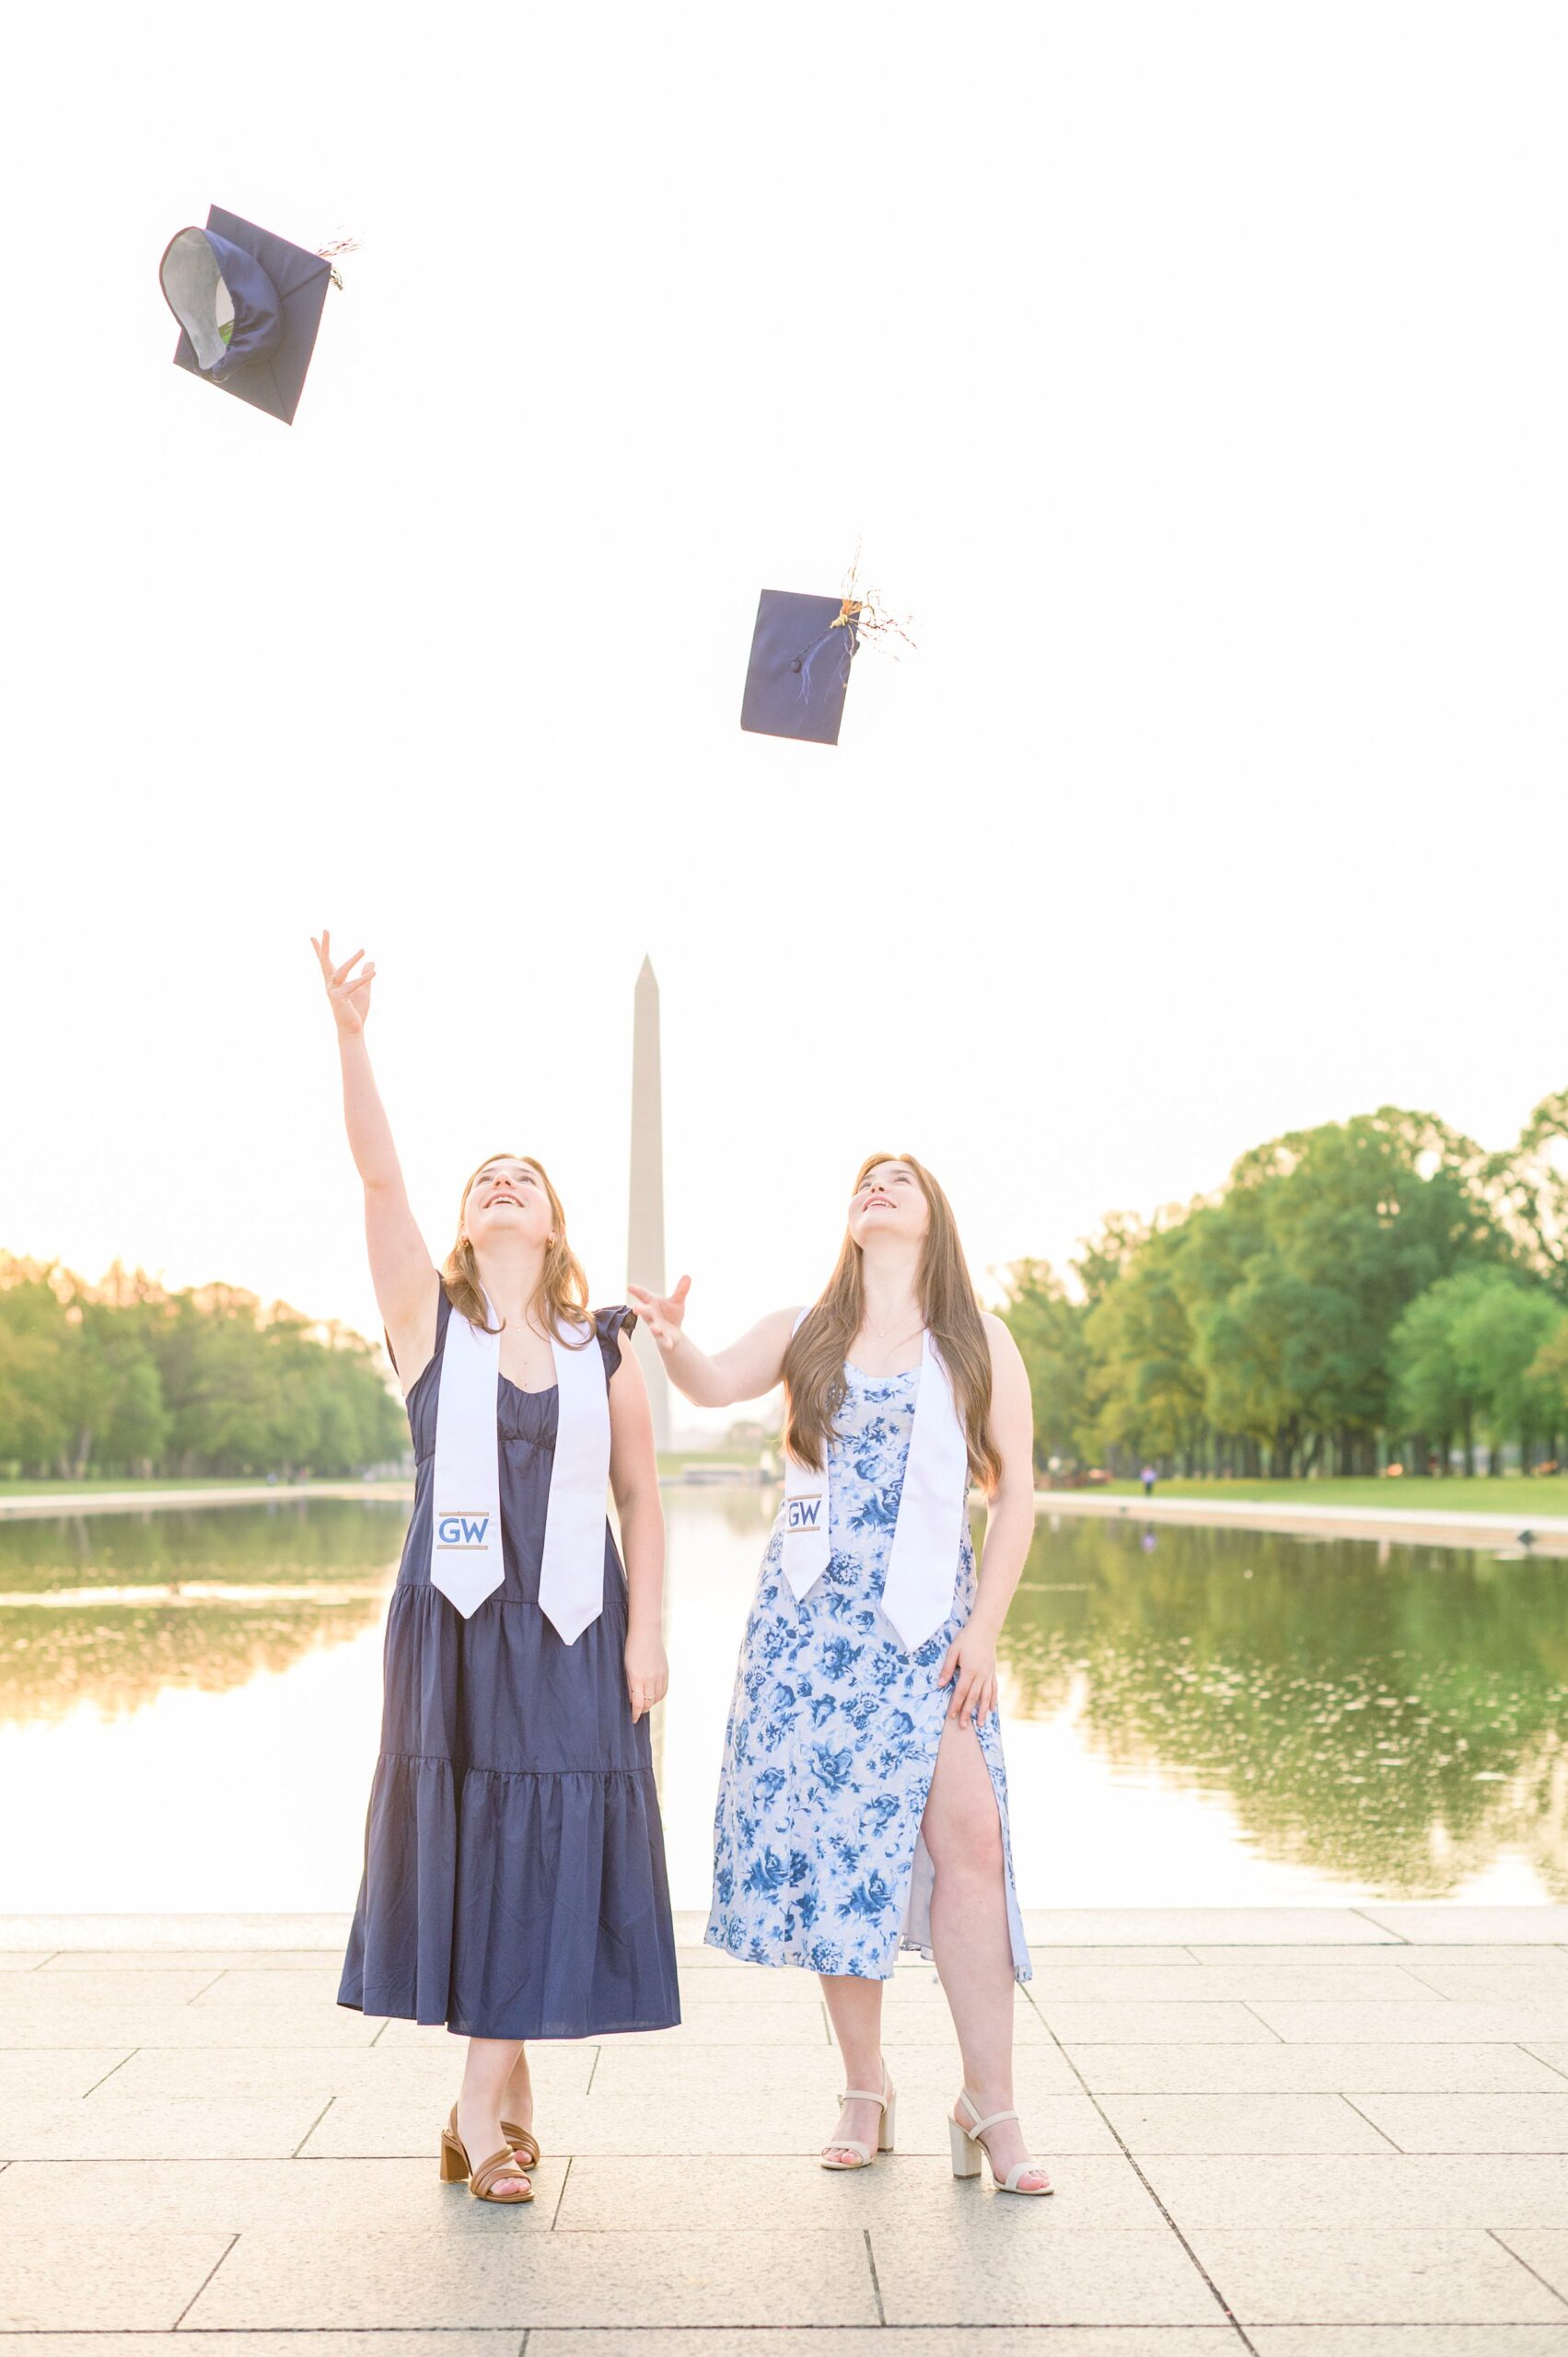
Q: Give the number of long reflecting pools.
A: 1